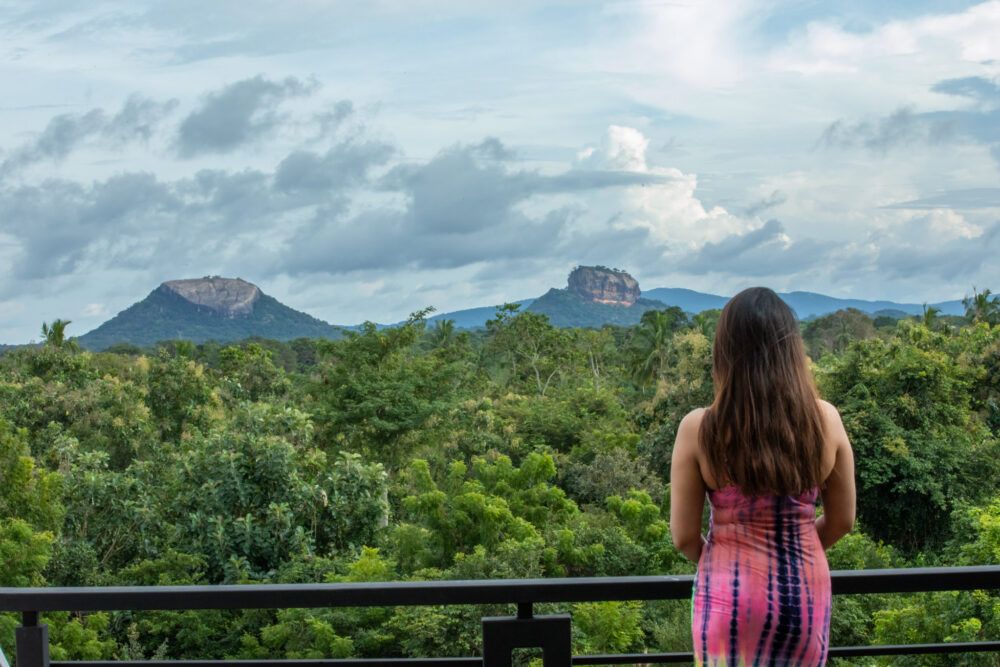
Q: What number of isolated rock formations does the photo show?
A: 2